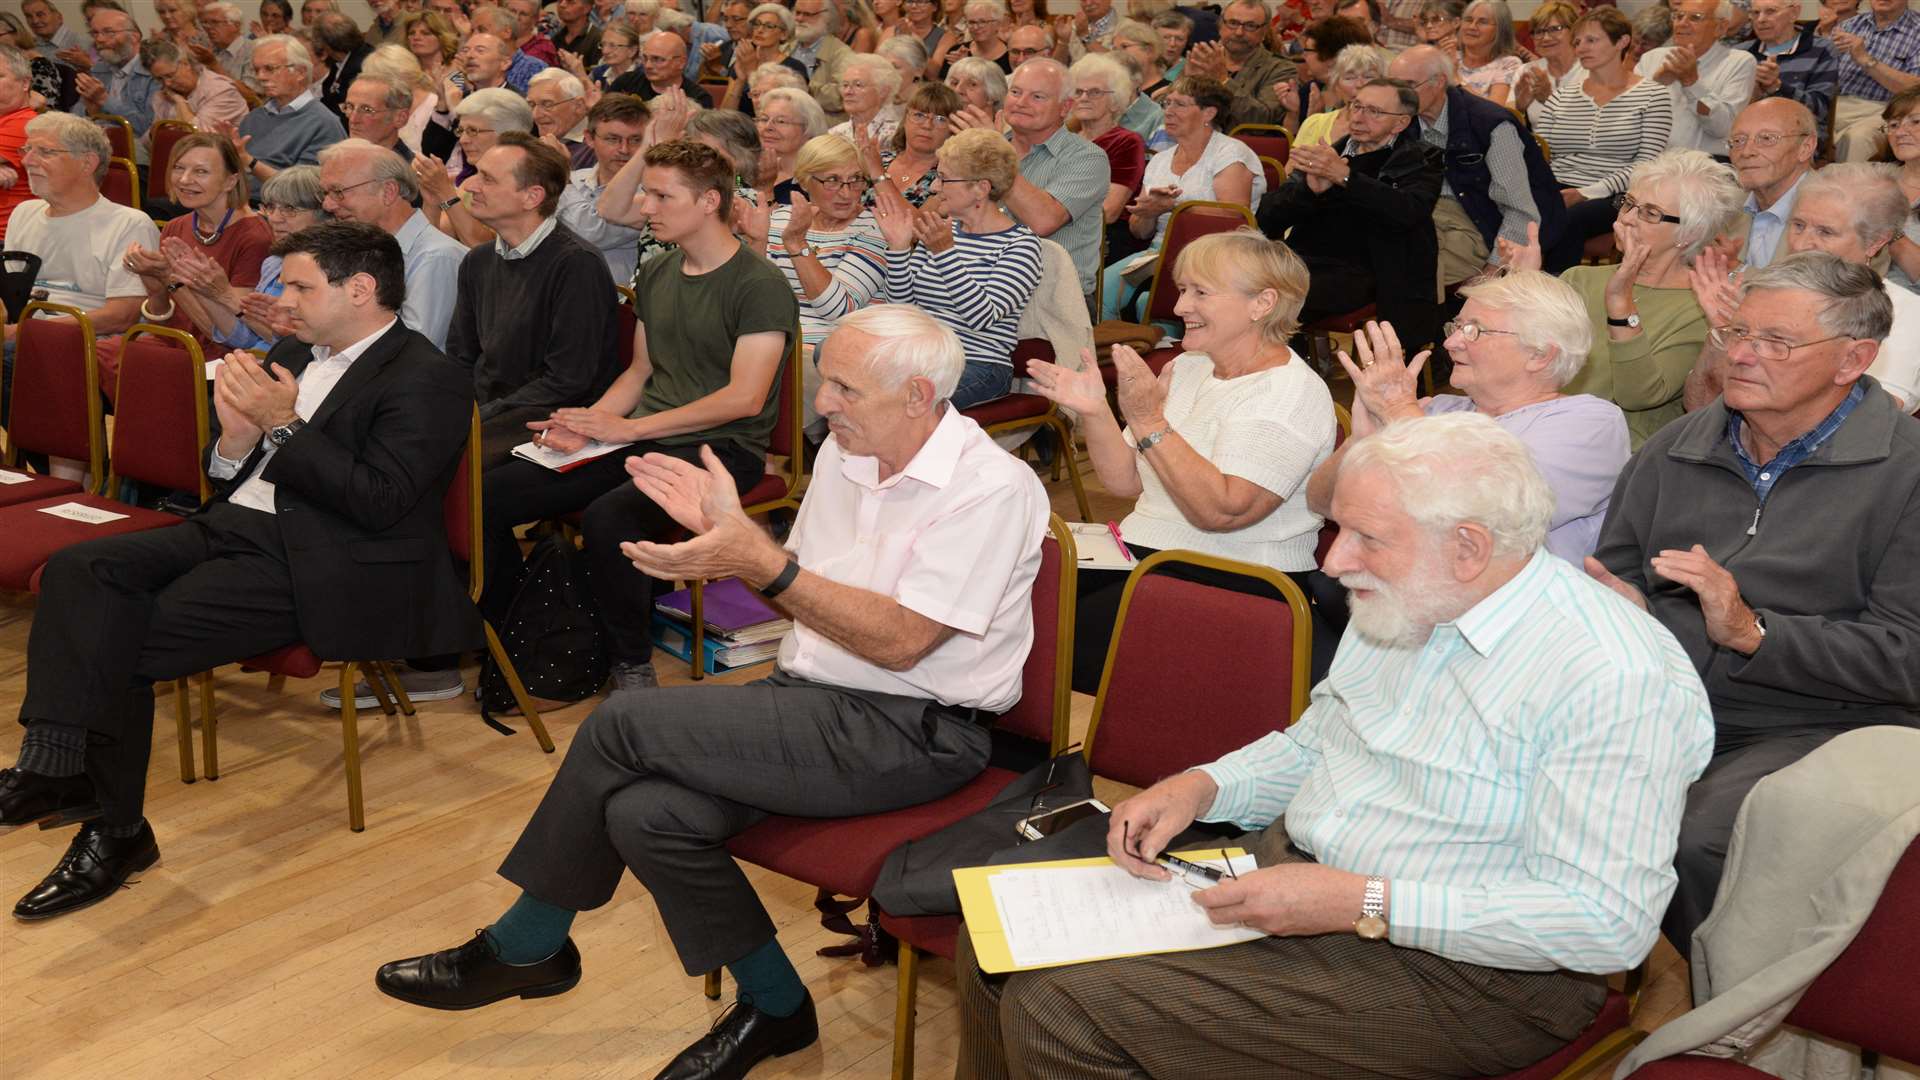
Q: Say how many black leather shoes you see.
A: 4